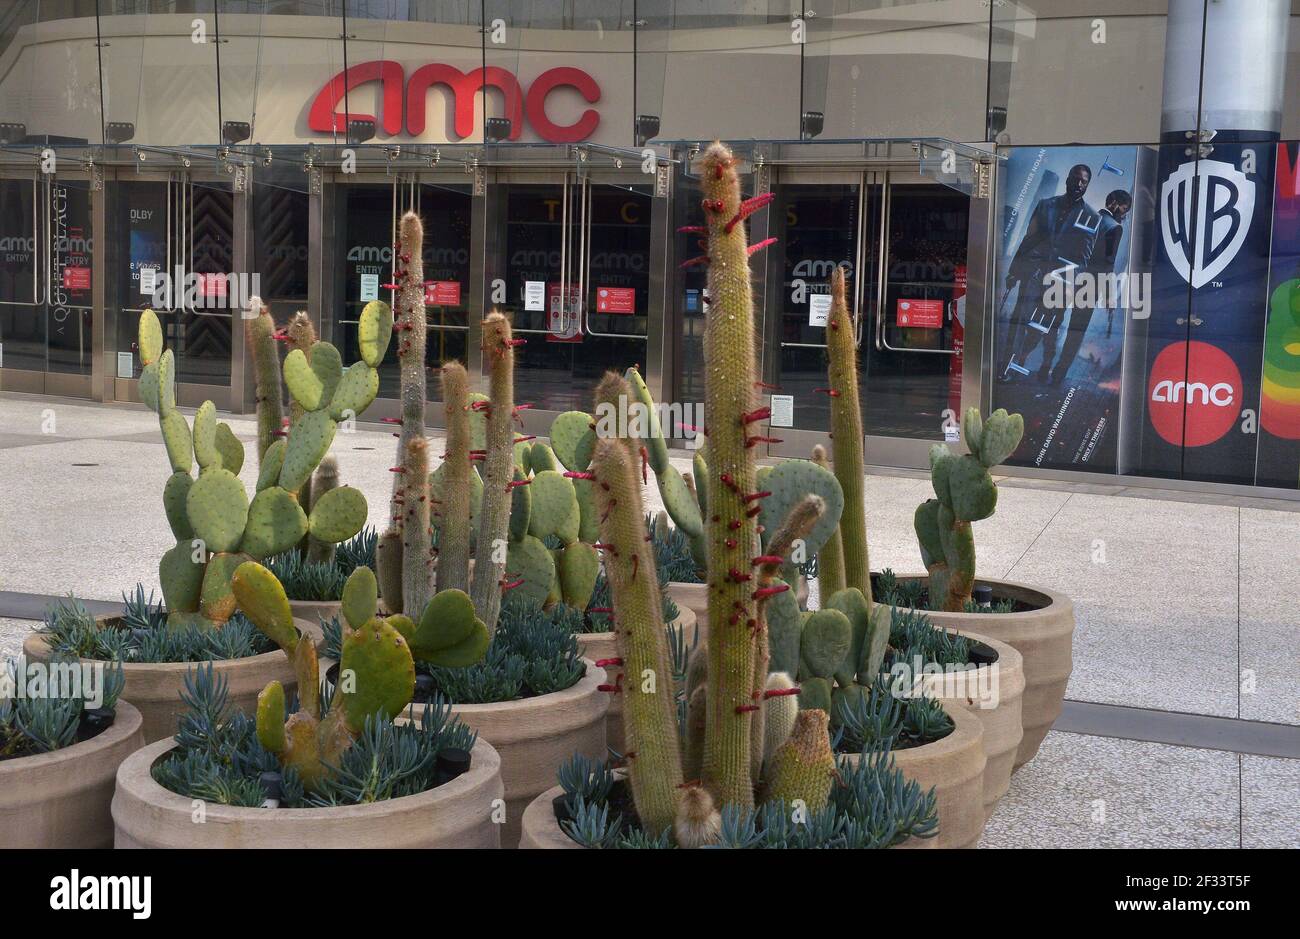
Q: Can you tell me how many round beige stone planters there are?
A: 11